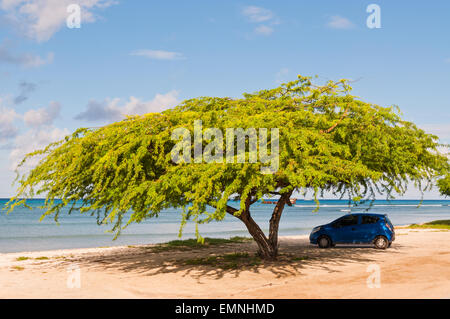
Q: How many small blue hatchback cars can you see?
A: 1